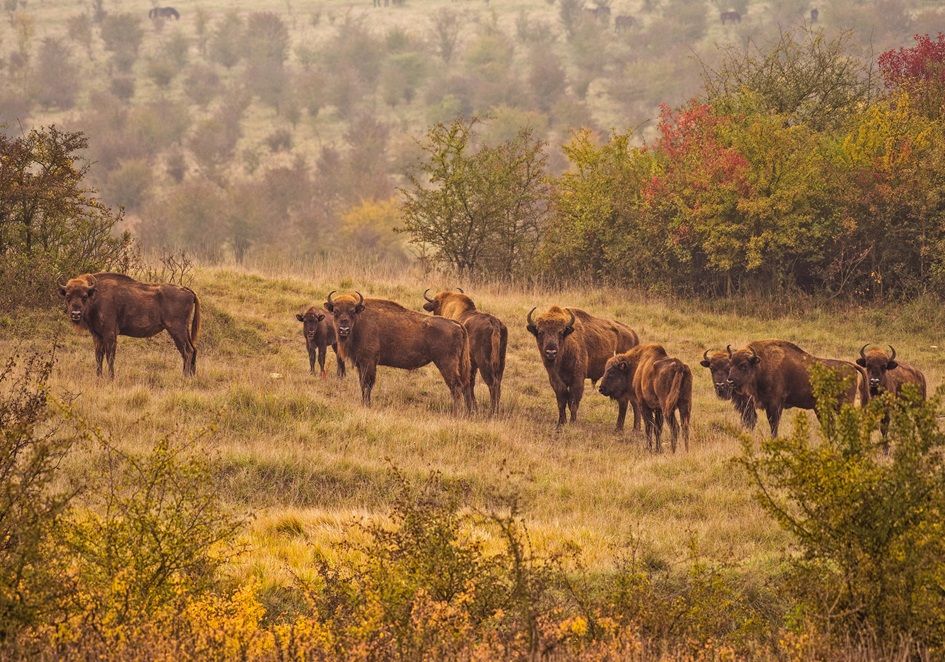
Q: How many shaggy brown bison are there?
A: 9